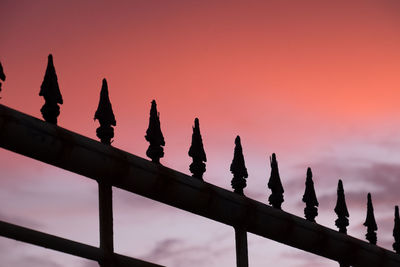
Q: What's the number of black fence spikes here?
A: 11